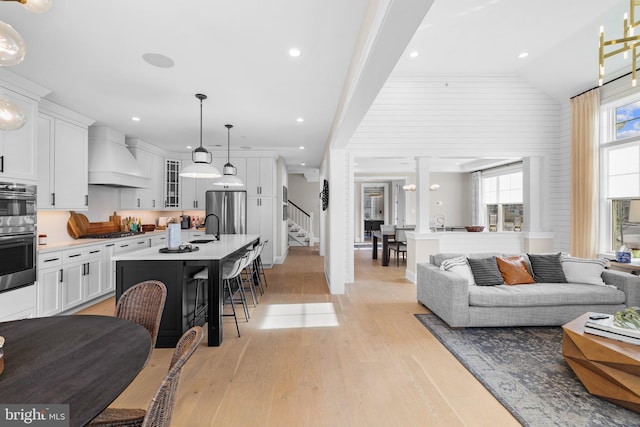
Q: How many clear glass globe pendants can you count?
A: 3